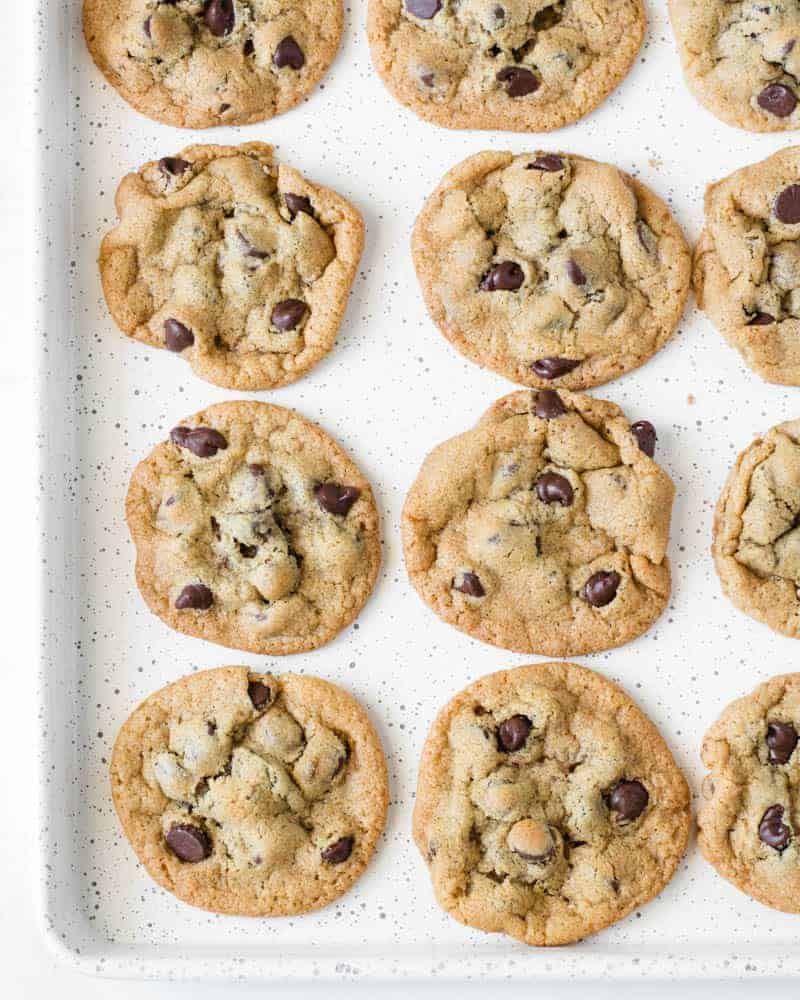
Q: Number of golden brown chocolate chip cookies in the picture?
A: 12